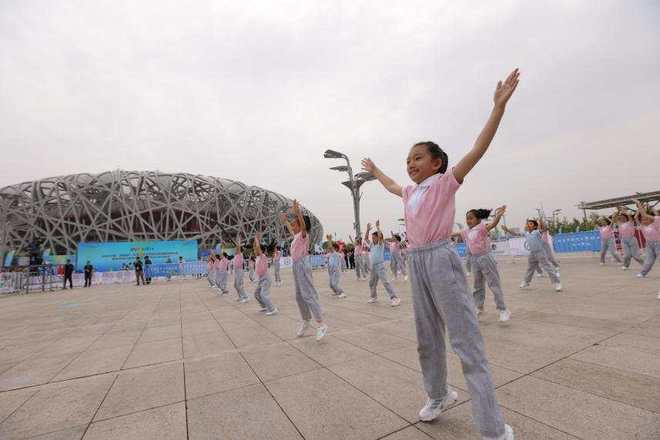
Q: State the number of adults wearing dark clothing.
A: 4